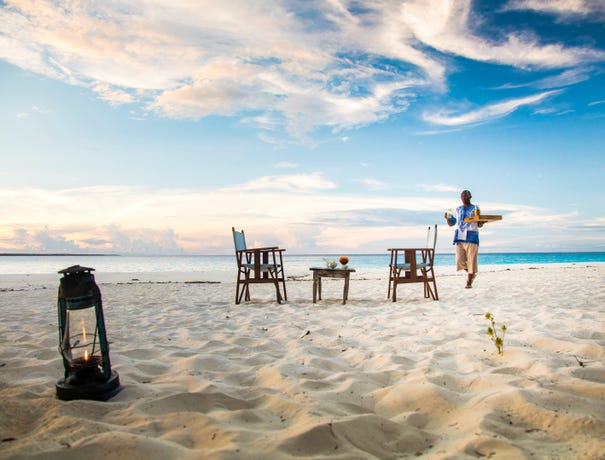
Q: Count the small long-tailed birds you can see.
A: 0